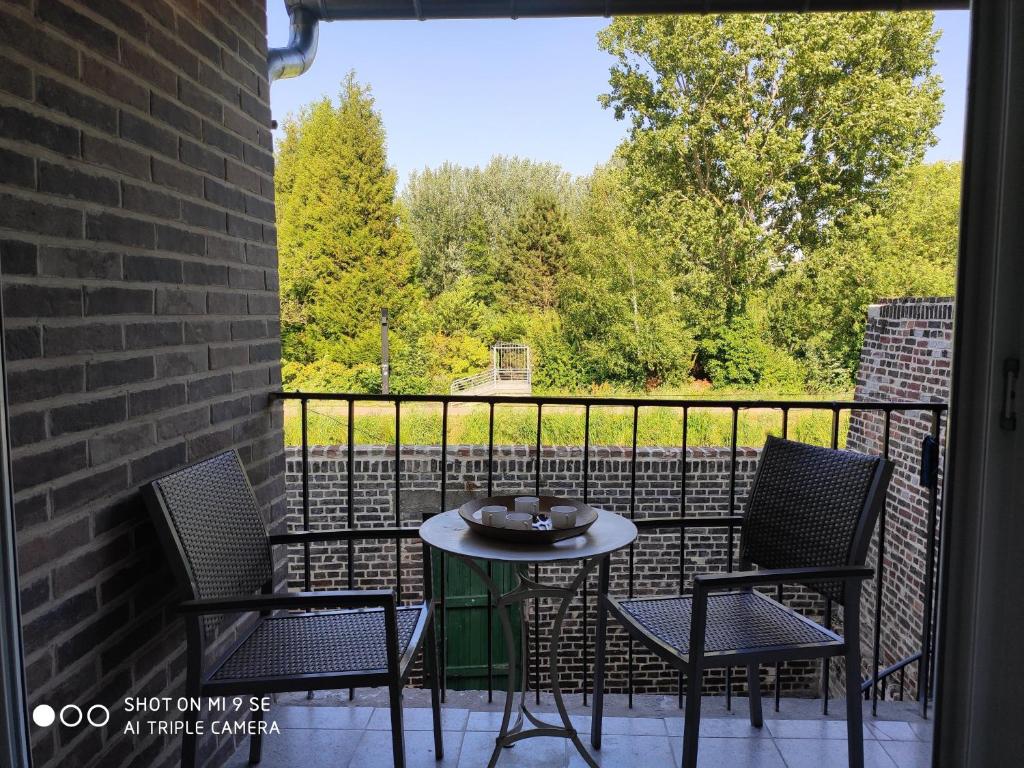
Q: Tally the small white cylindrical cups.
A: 4